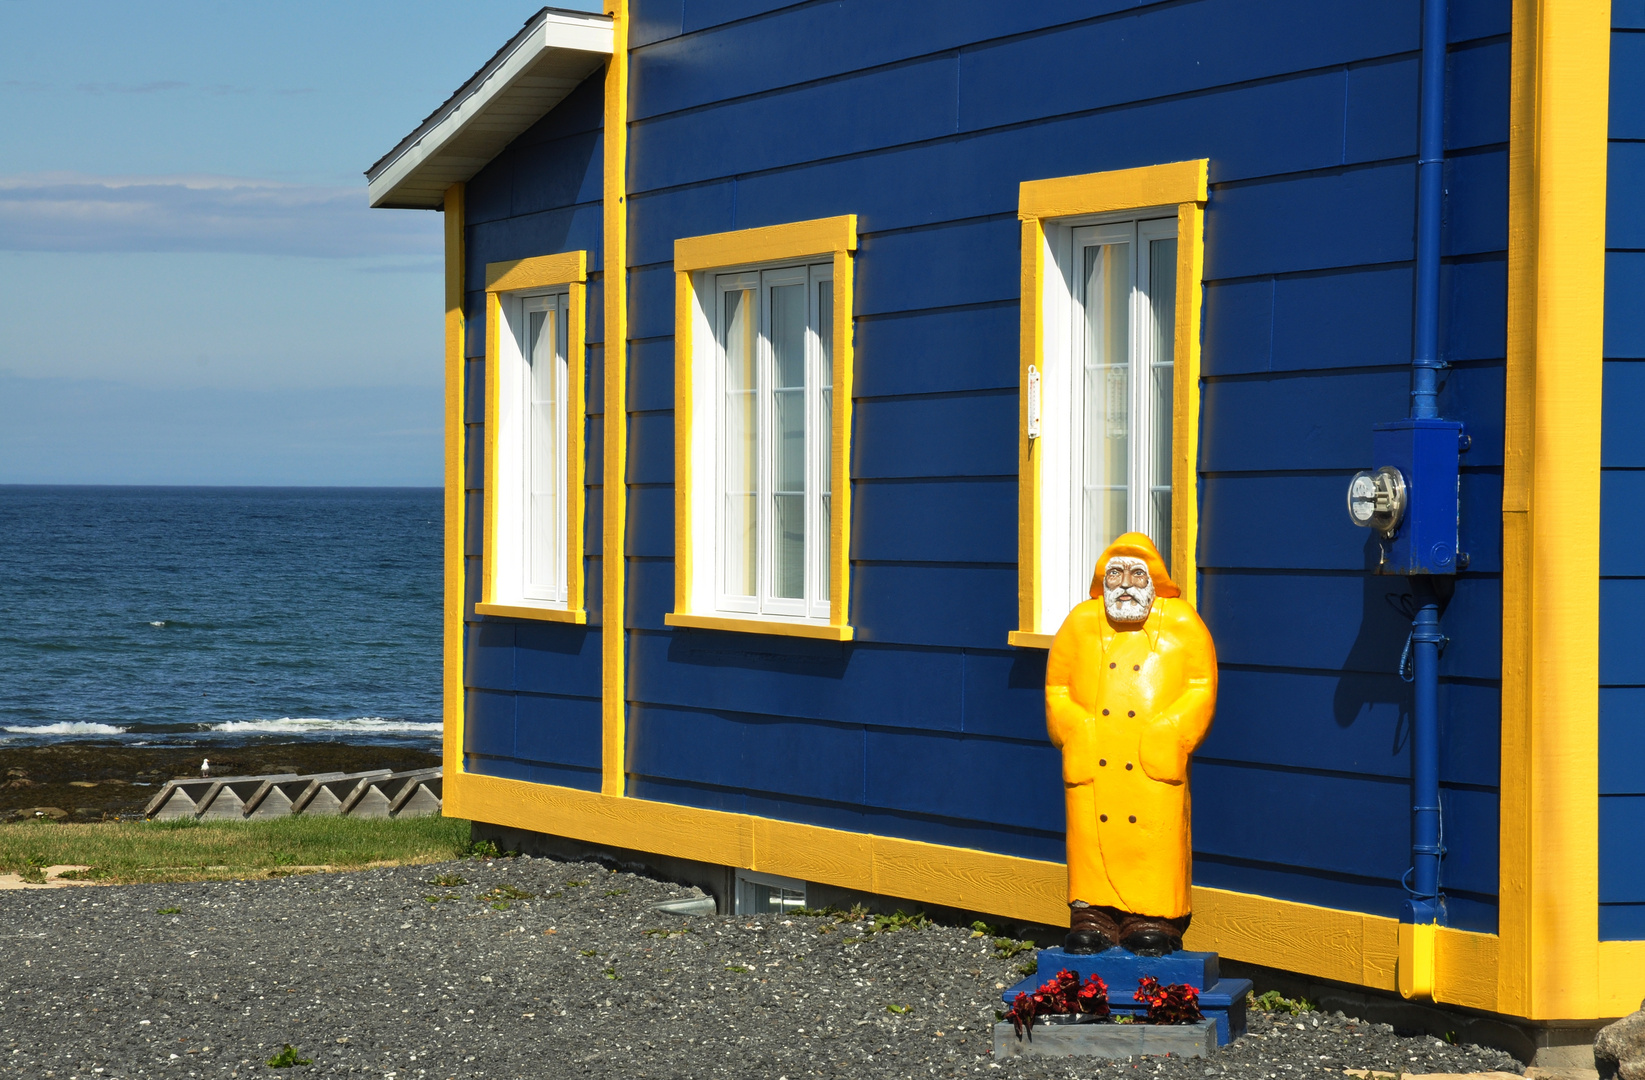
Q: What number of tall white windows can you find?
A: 3